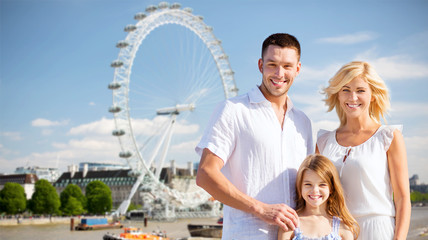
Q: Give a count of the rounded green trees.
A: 4